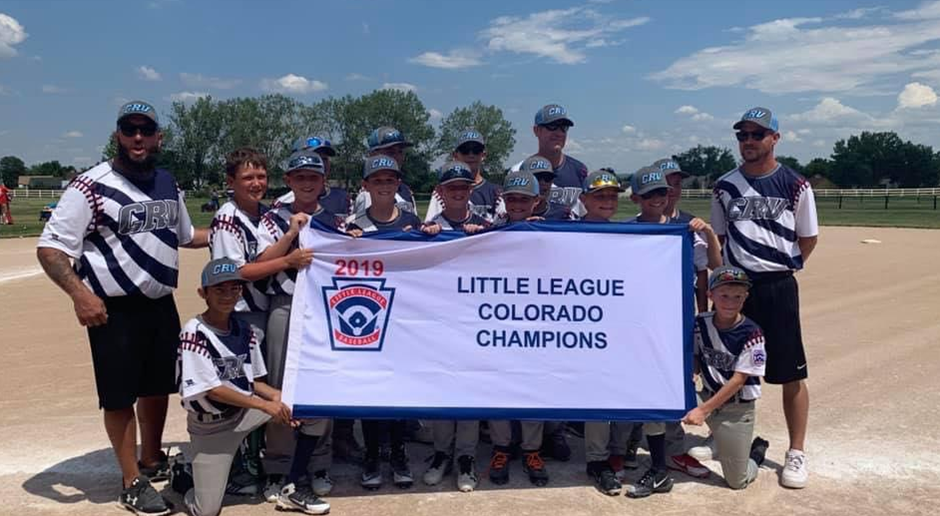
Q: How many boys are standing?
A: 12